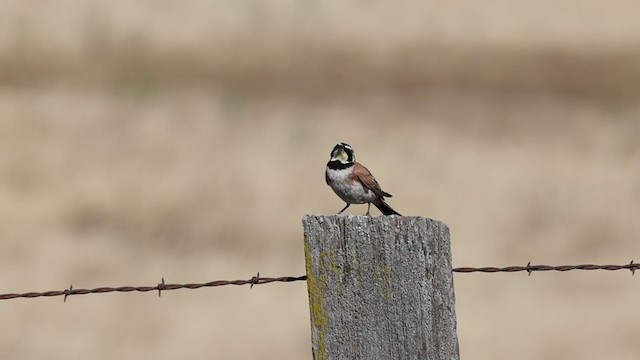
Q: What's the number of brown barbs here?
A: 5